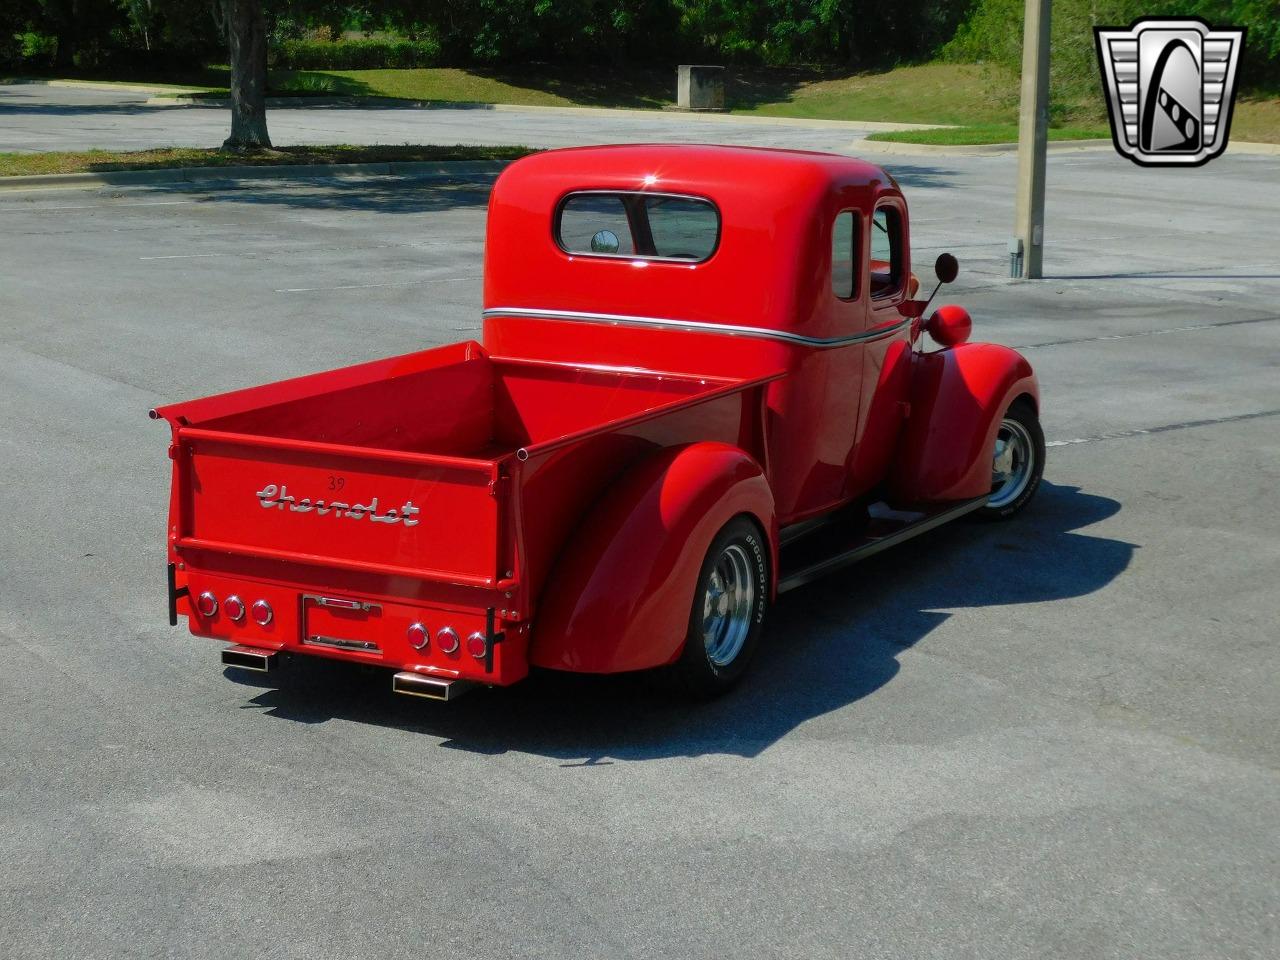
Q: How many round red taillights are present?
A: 6